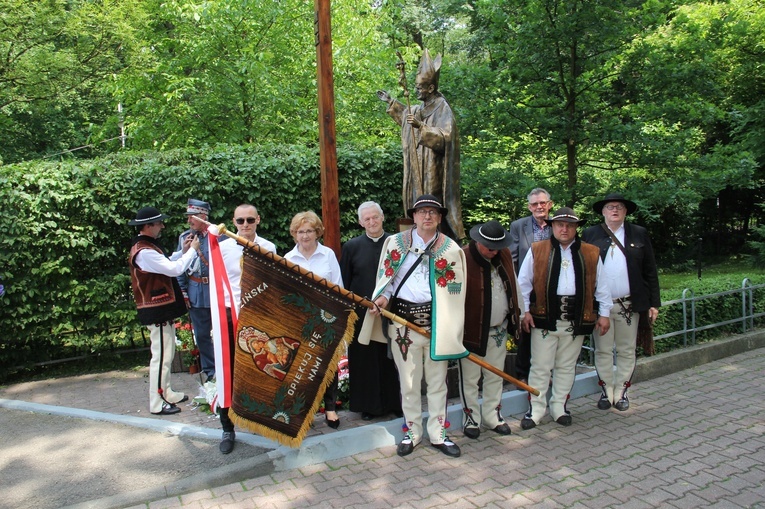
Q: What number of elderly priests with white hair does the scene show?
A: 1